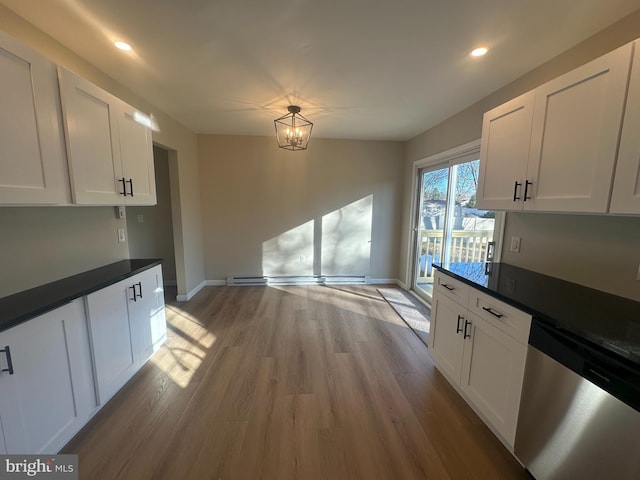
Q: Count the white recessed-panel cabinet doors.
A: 11